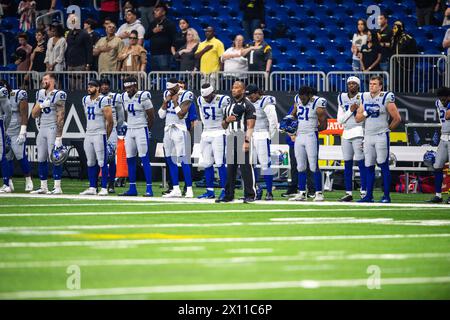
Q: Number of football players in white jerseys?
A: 13